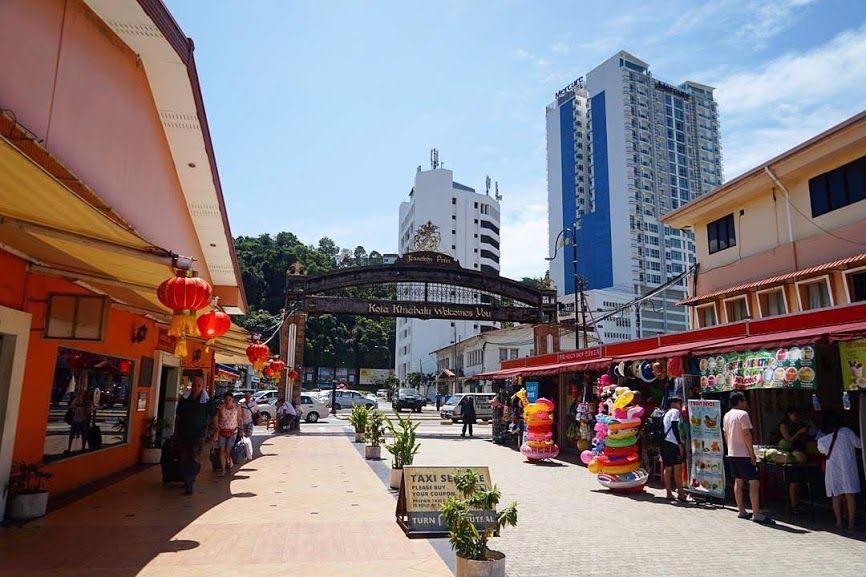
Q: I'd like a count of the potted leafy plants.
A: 6